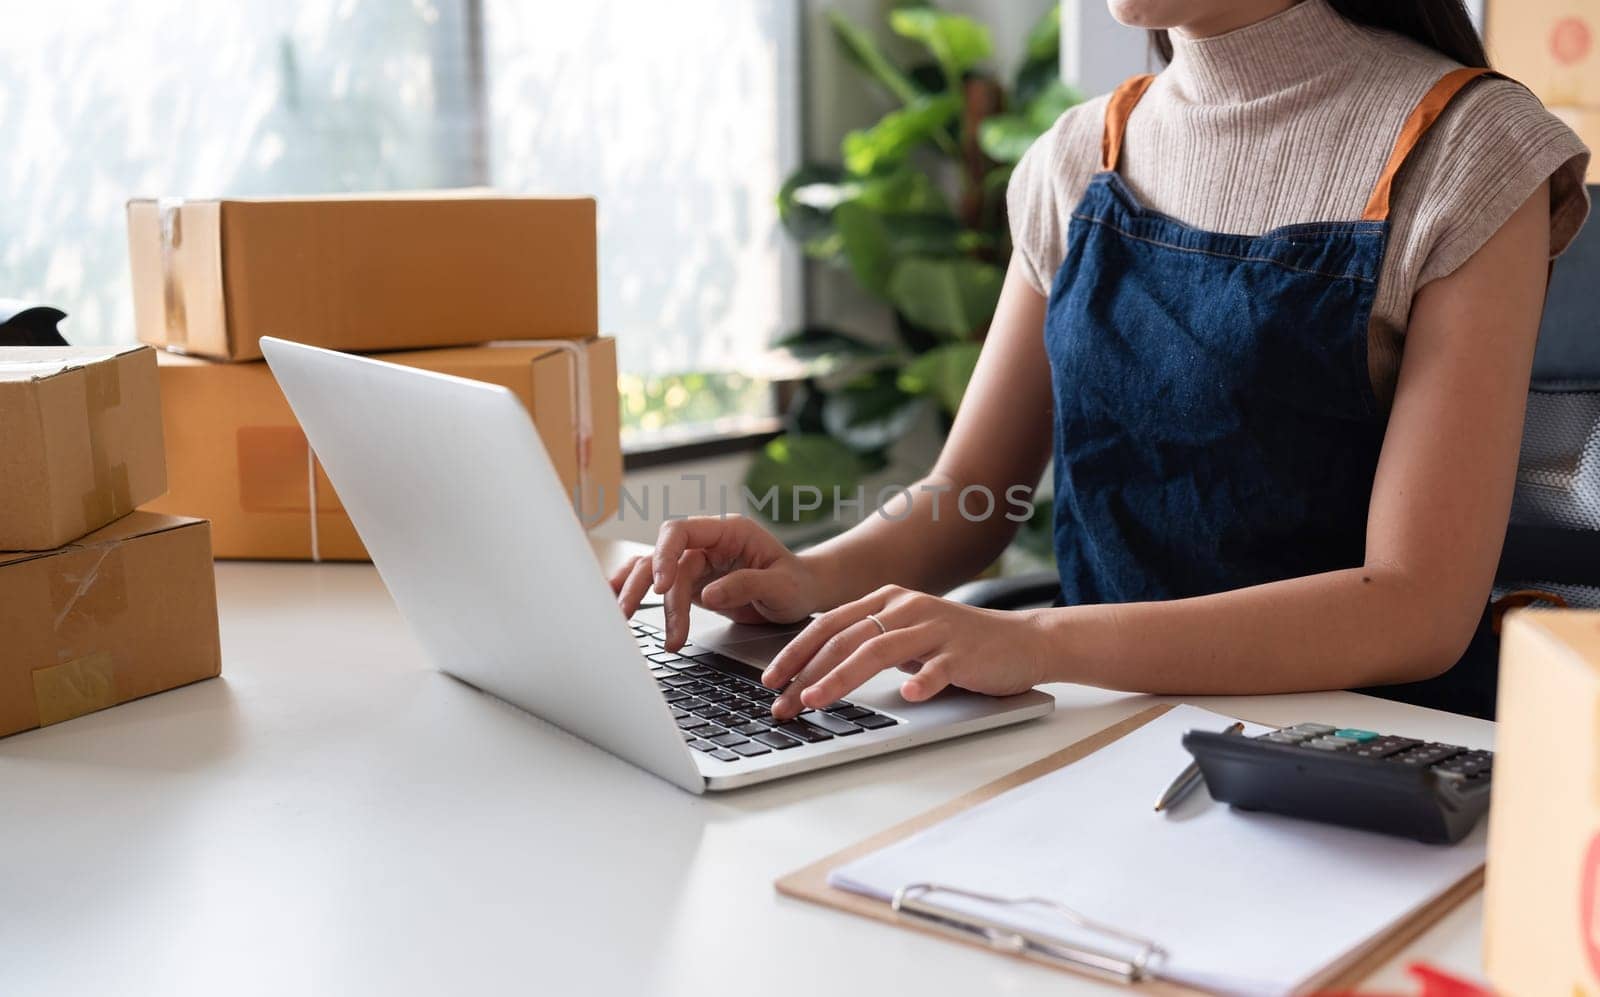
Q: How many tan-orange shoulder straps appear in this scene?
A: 2